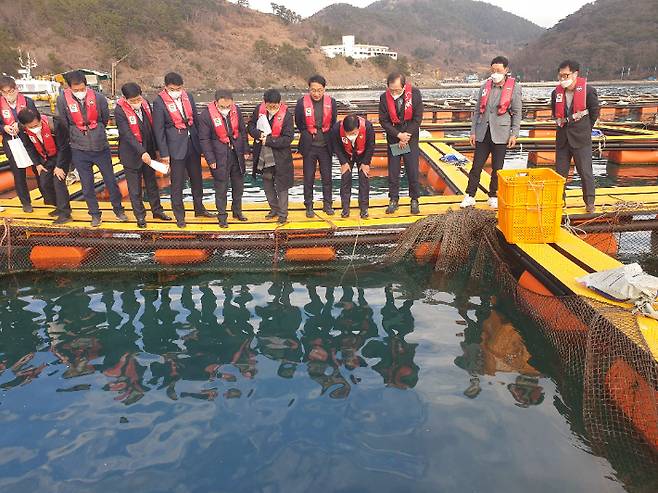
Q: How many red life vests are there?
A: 12